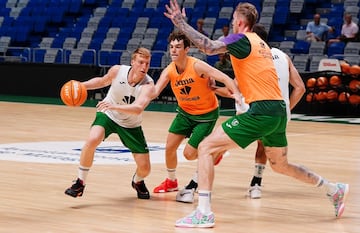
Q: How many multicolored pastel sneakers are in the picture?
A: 2